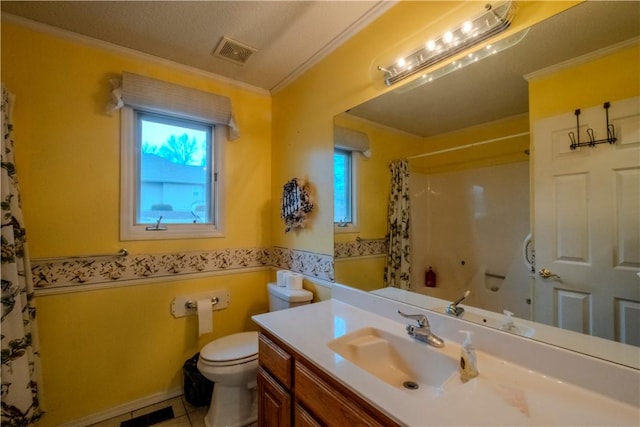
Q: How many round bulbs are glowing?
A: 4